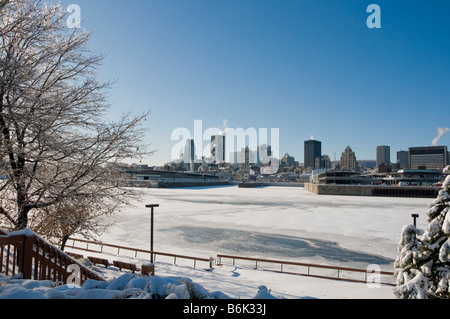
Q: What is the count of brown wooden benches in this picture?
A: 3